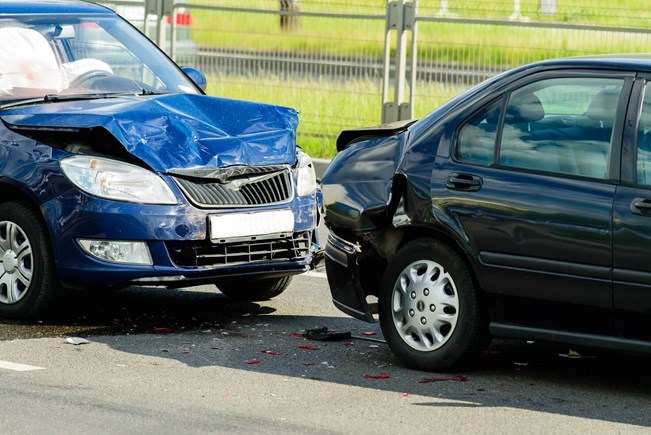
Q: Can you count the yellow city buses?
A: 0